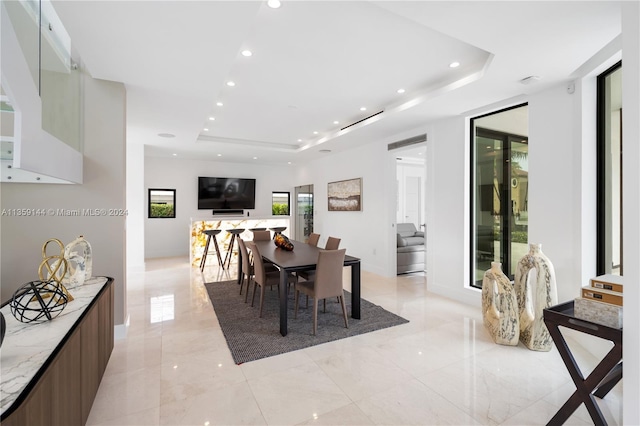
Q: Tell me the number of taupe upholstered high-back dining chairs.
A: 6